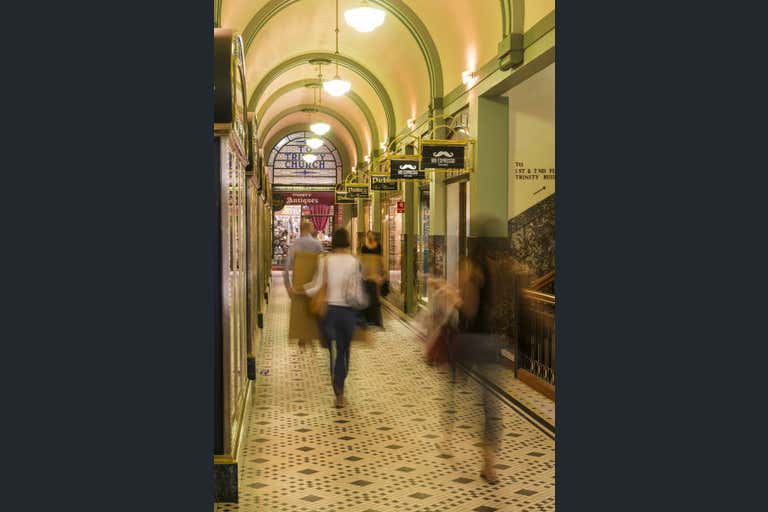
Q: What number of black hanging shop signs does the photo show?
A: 5